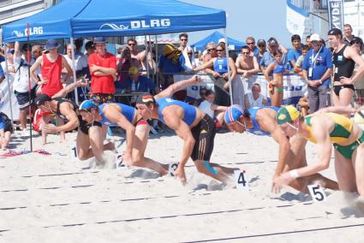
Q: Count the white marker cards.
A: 5